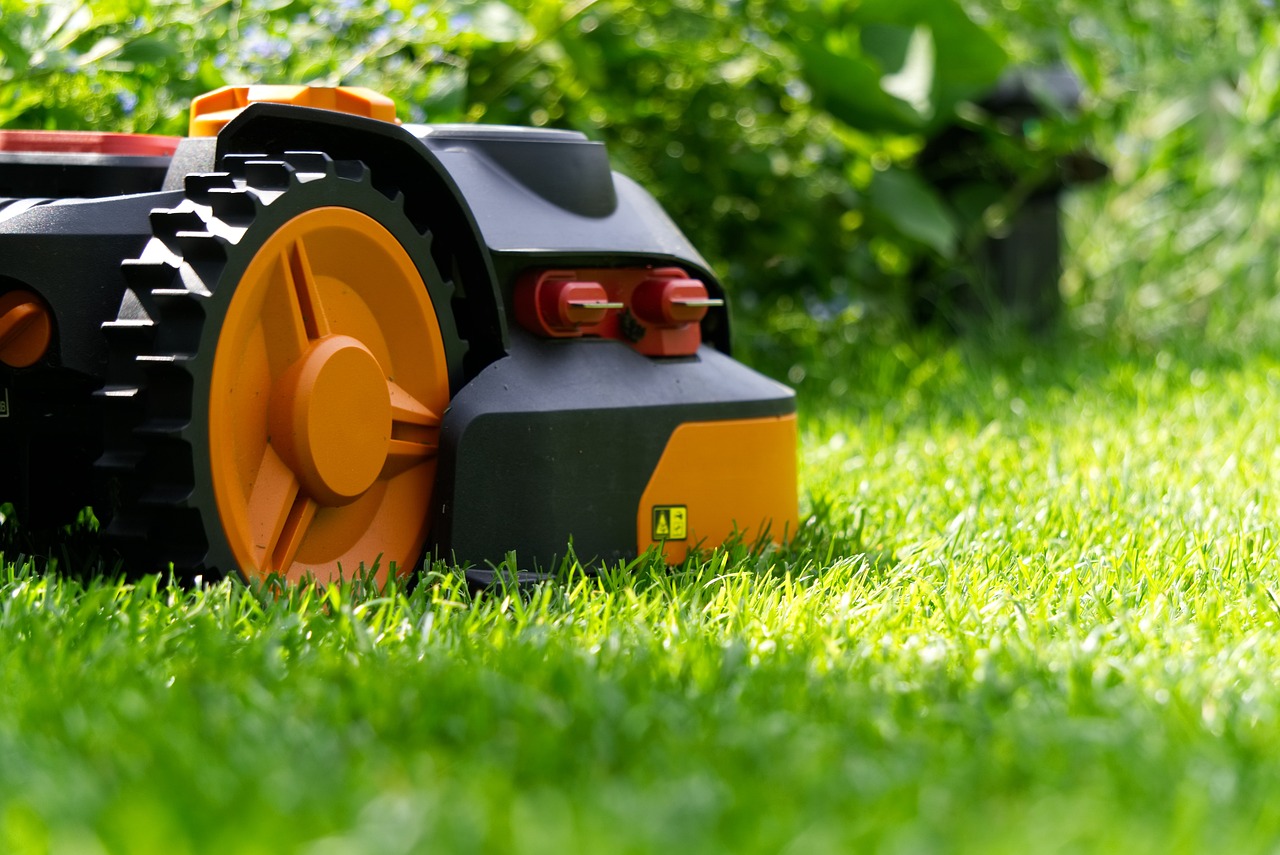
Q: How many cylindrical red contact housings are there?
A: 2